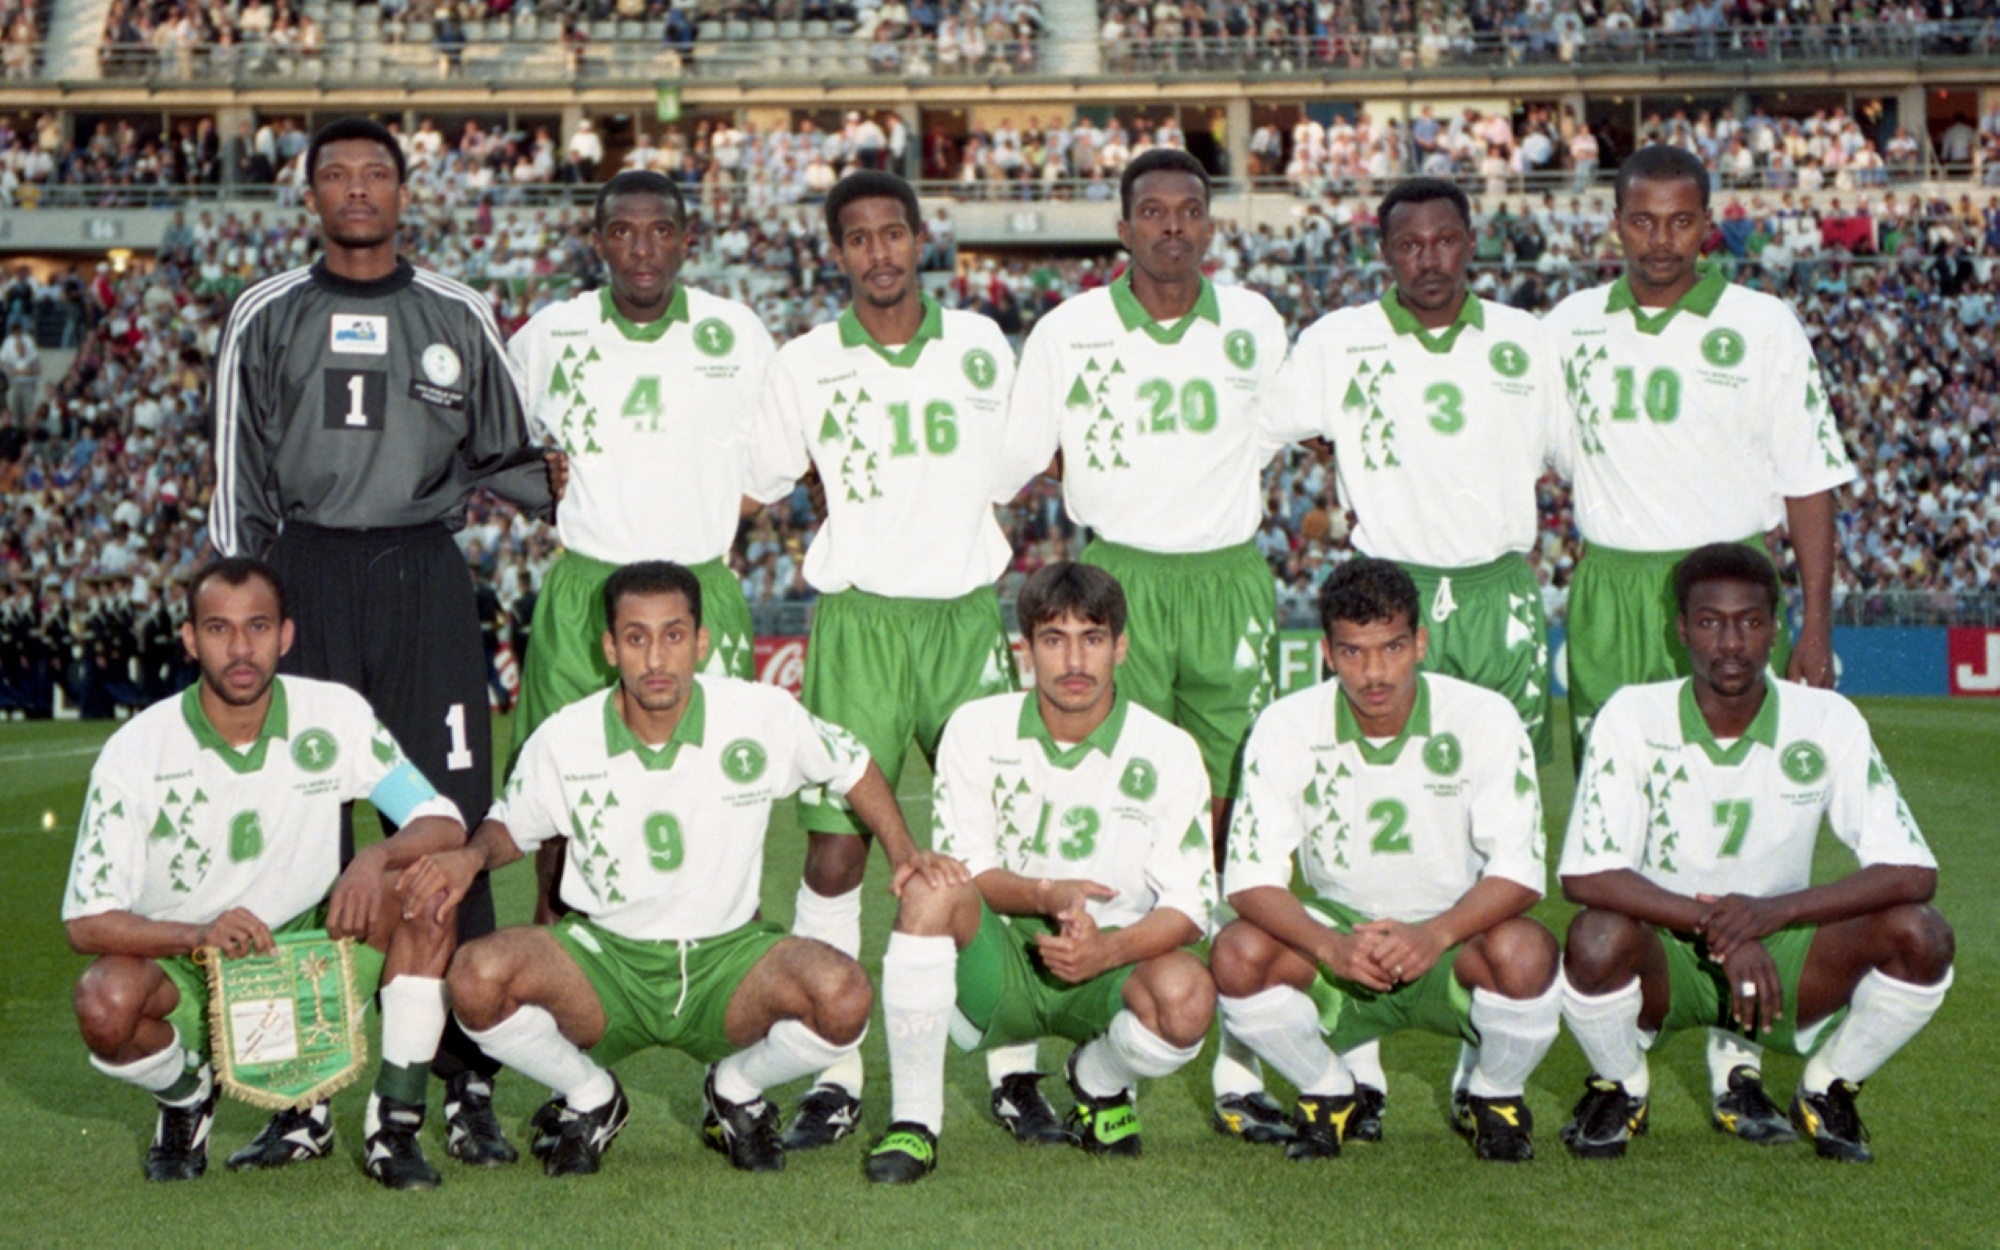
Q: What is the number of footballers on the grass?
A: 11